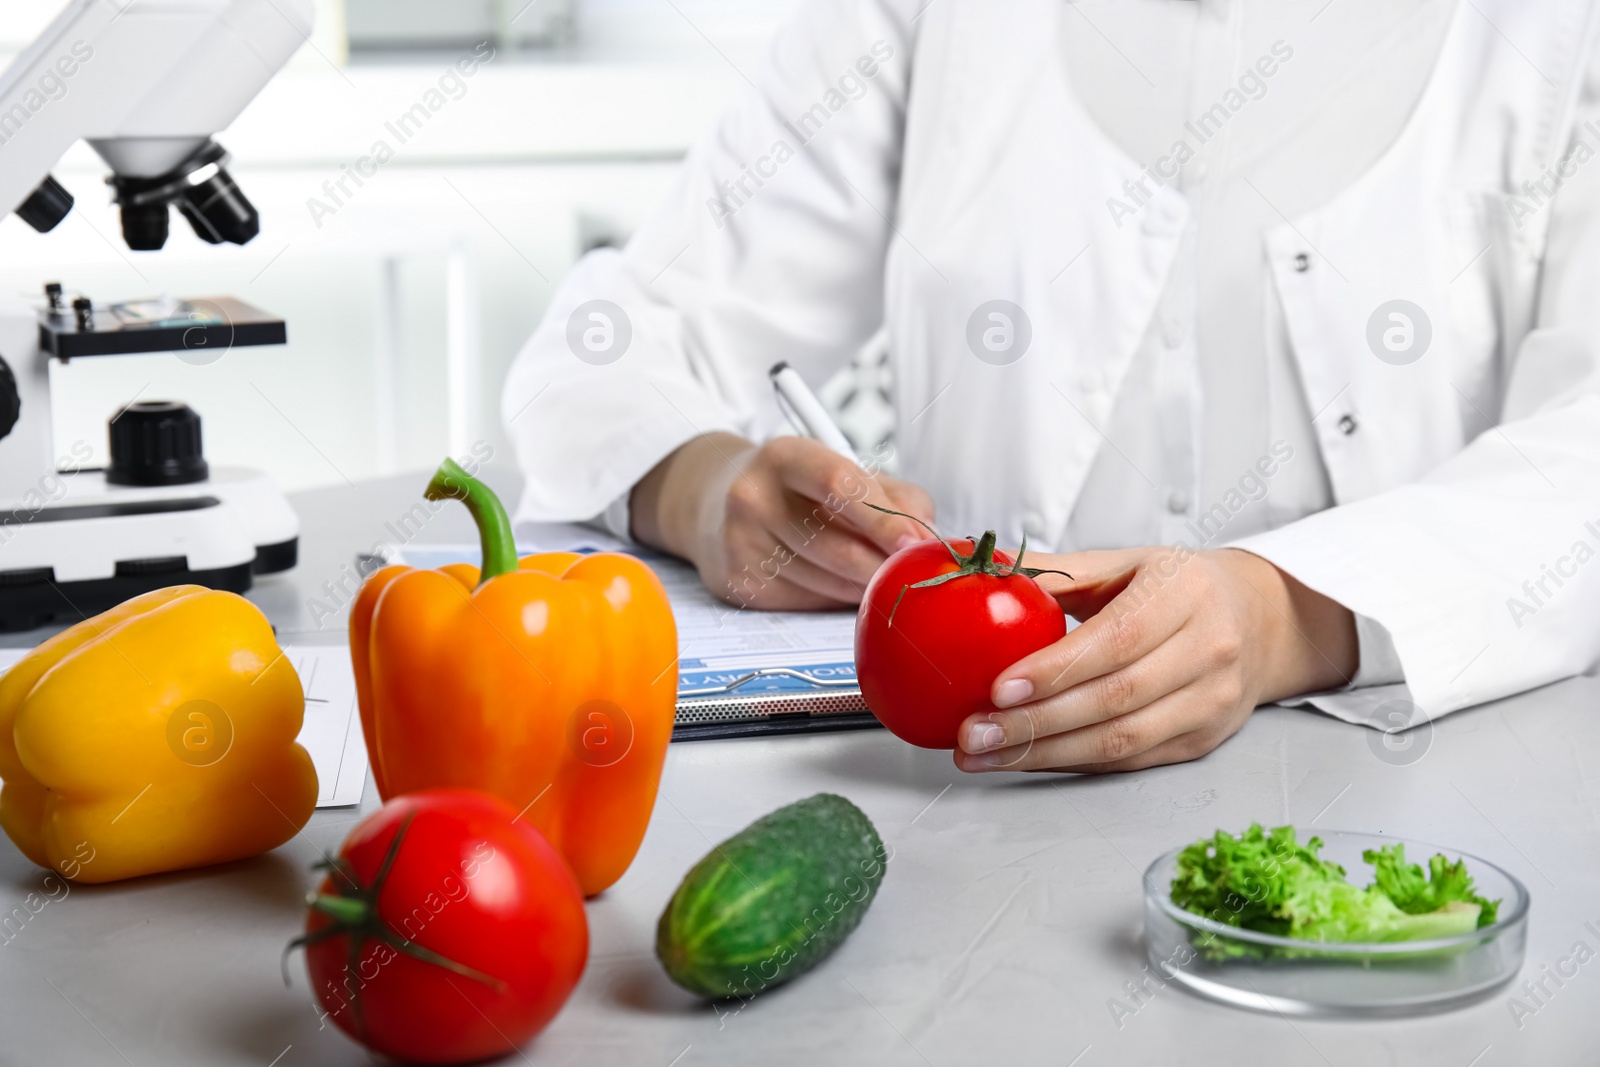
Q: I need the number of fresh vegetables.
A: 6